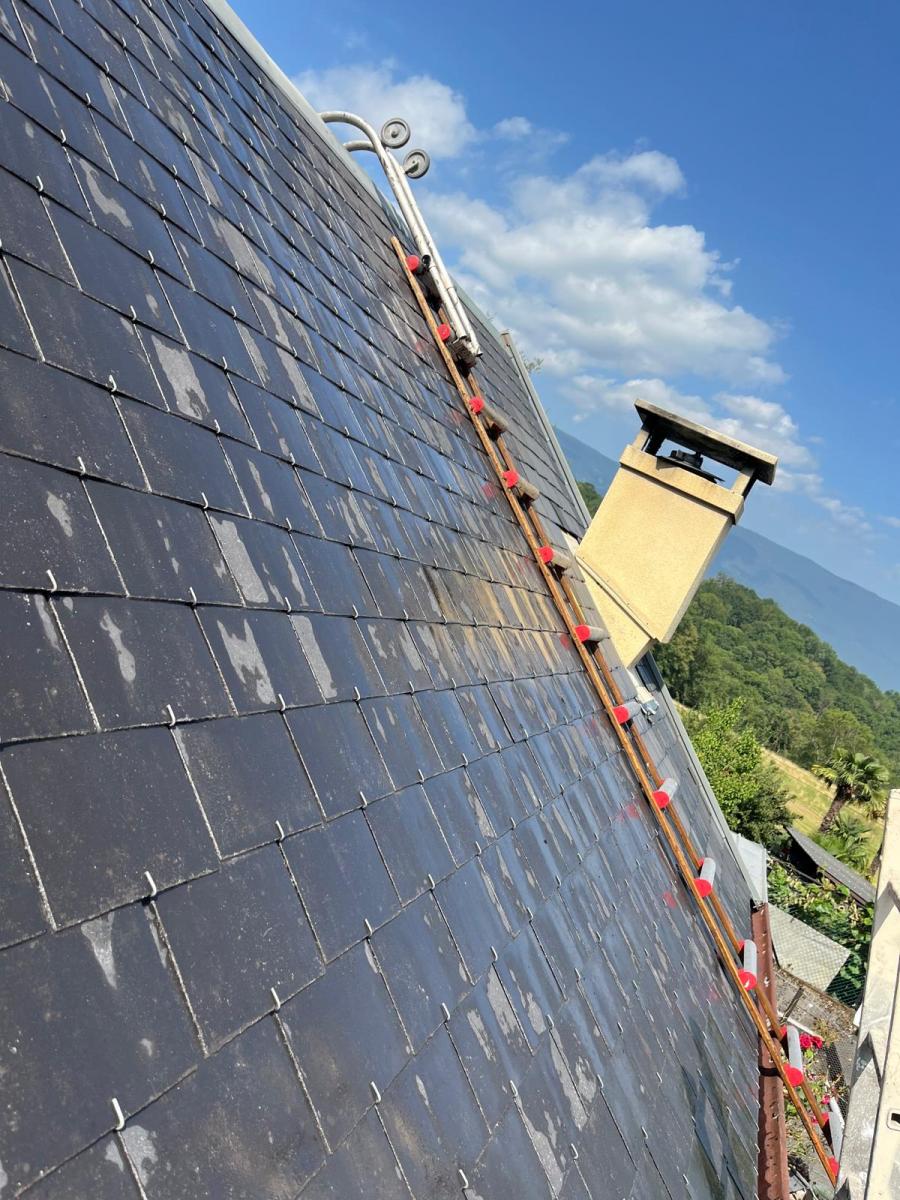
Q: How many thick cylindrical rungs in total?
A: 12